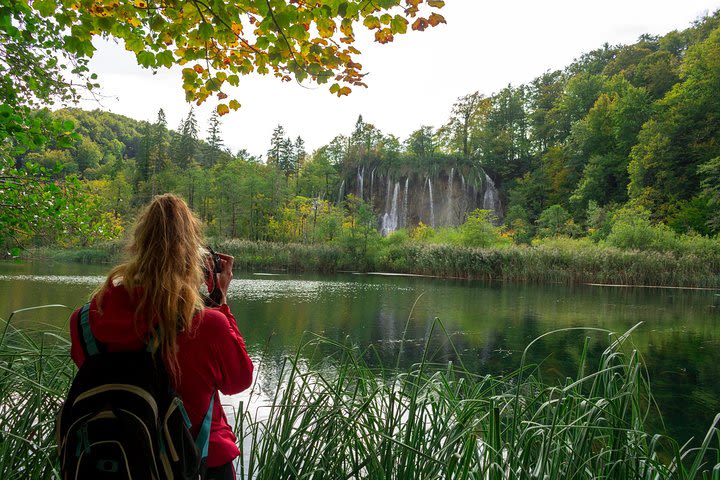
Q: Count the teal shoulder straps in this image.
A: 2